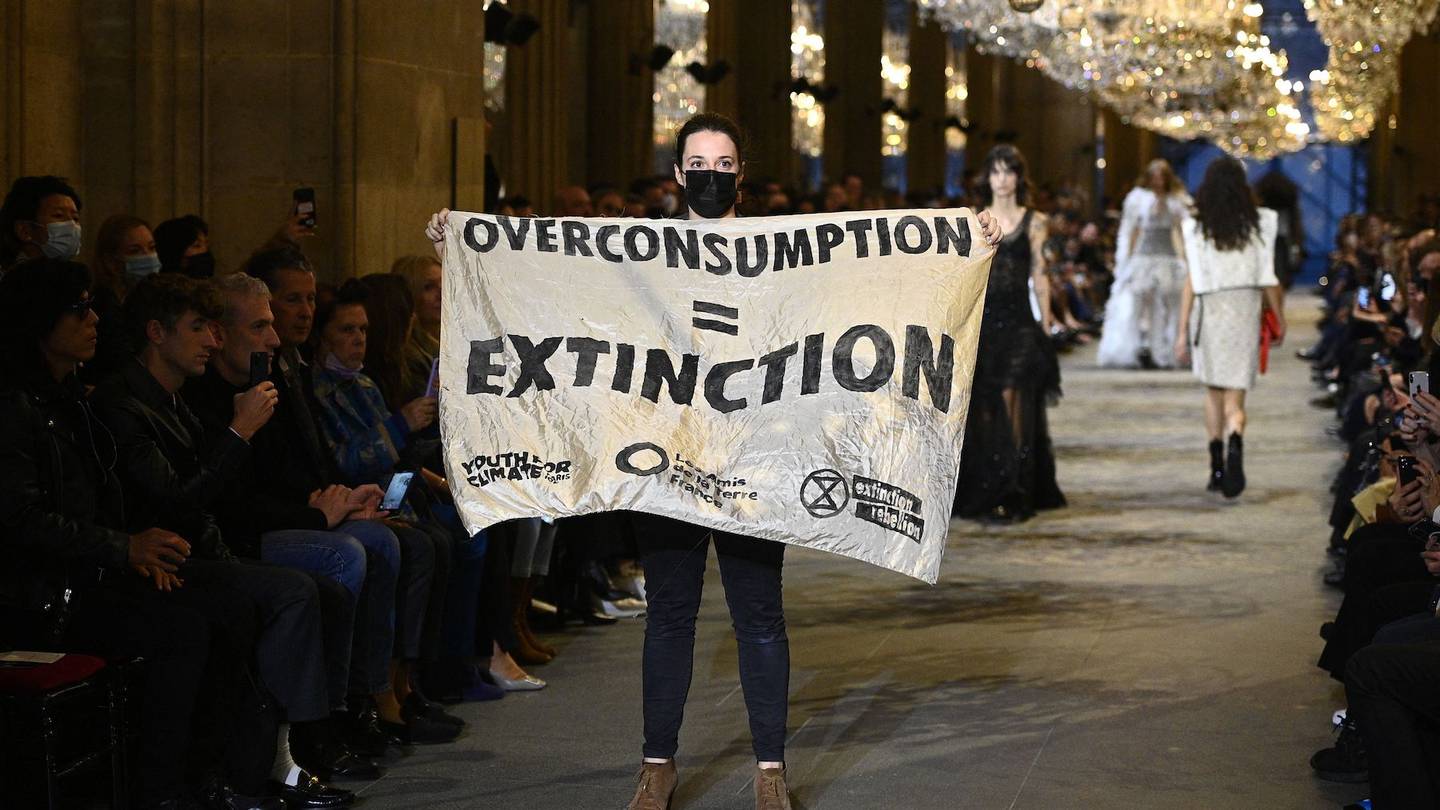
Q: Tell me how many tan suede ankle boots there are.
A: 2